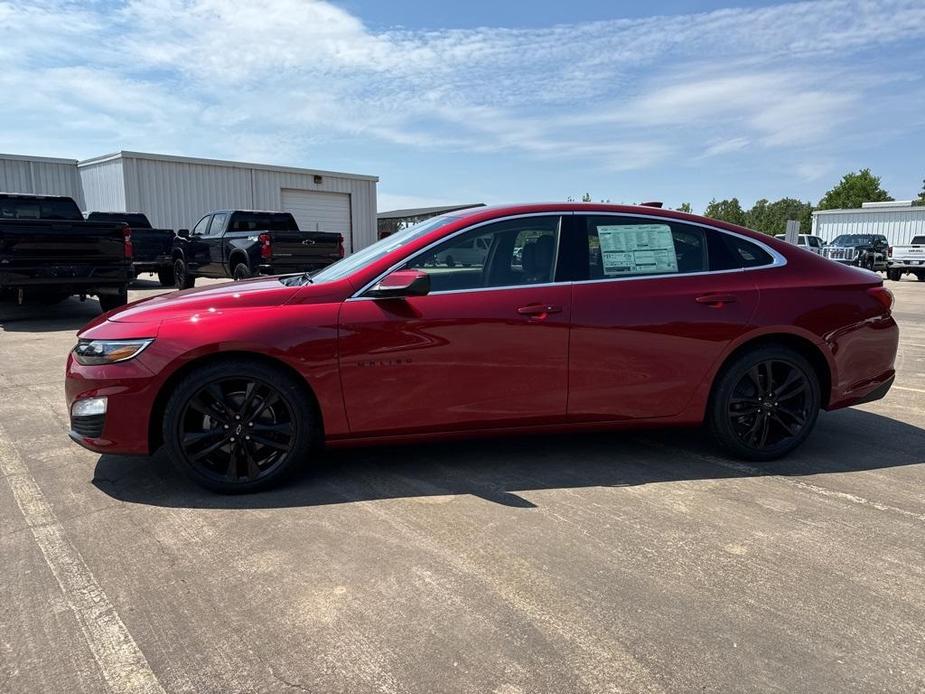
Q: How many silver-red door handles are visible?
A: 2